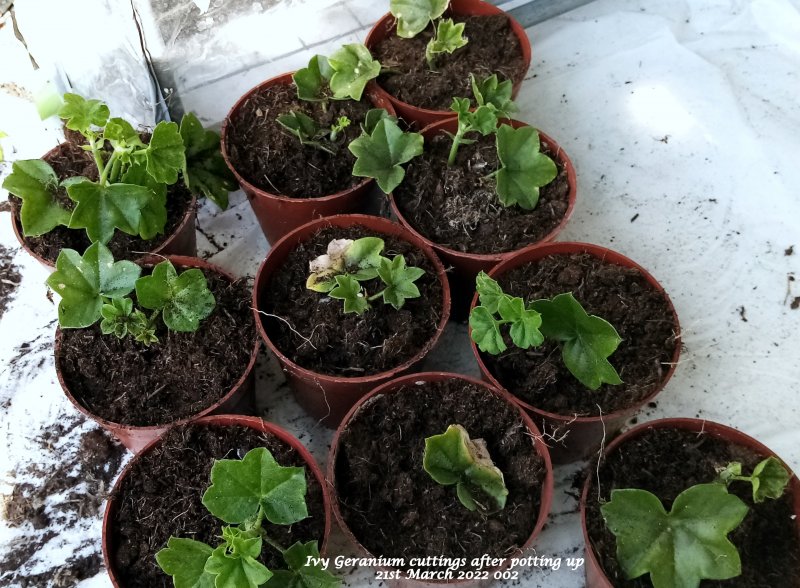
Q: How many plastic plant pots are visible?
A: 10